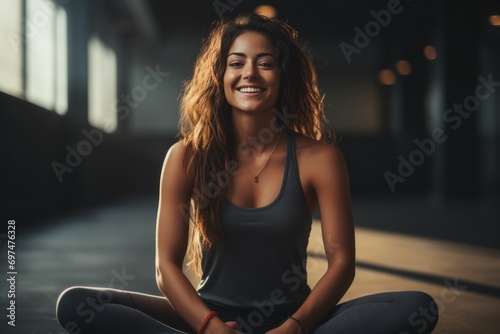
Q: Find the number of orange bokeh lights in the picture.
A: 5